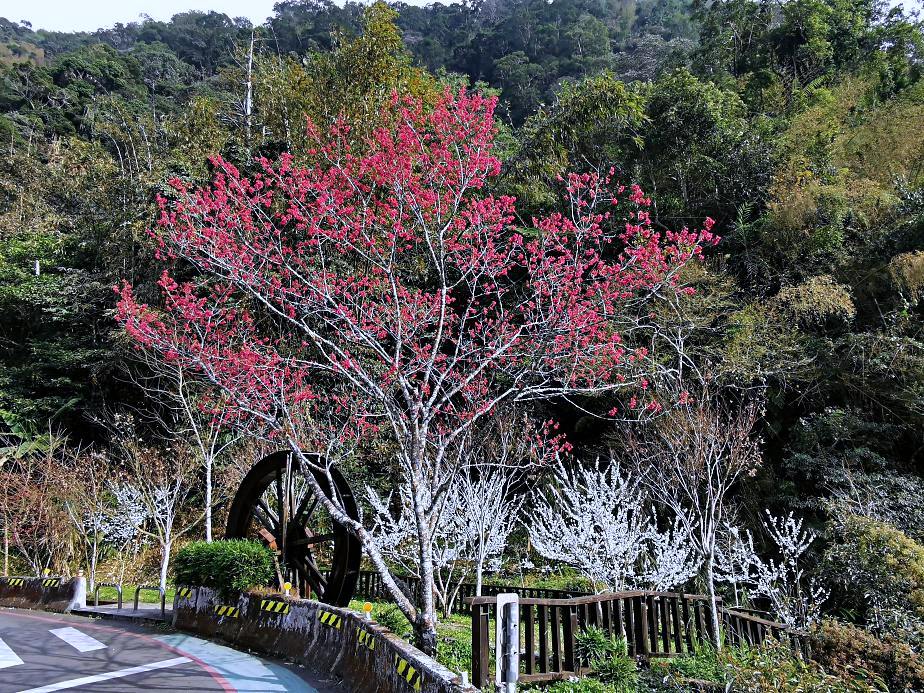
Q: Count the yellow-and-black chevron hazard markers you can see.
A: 8